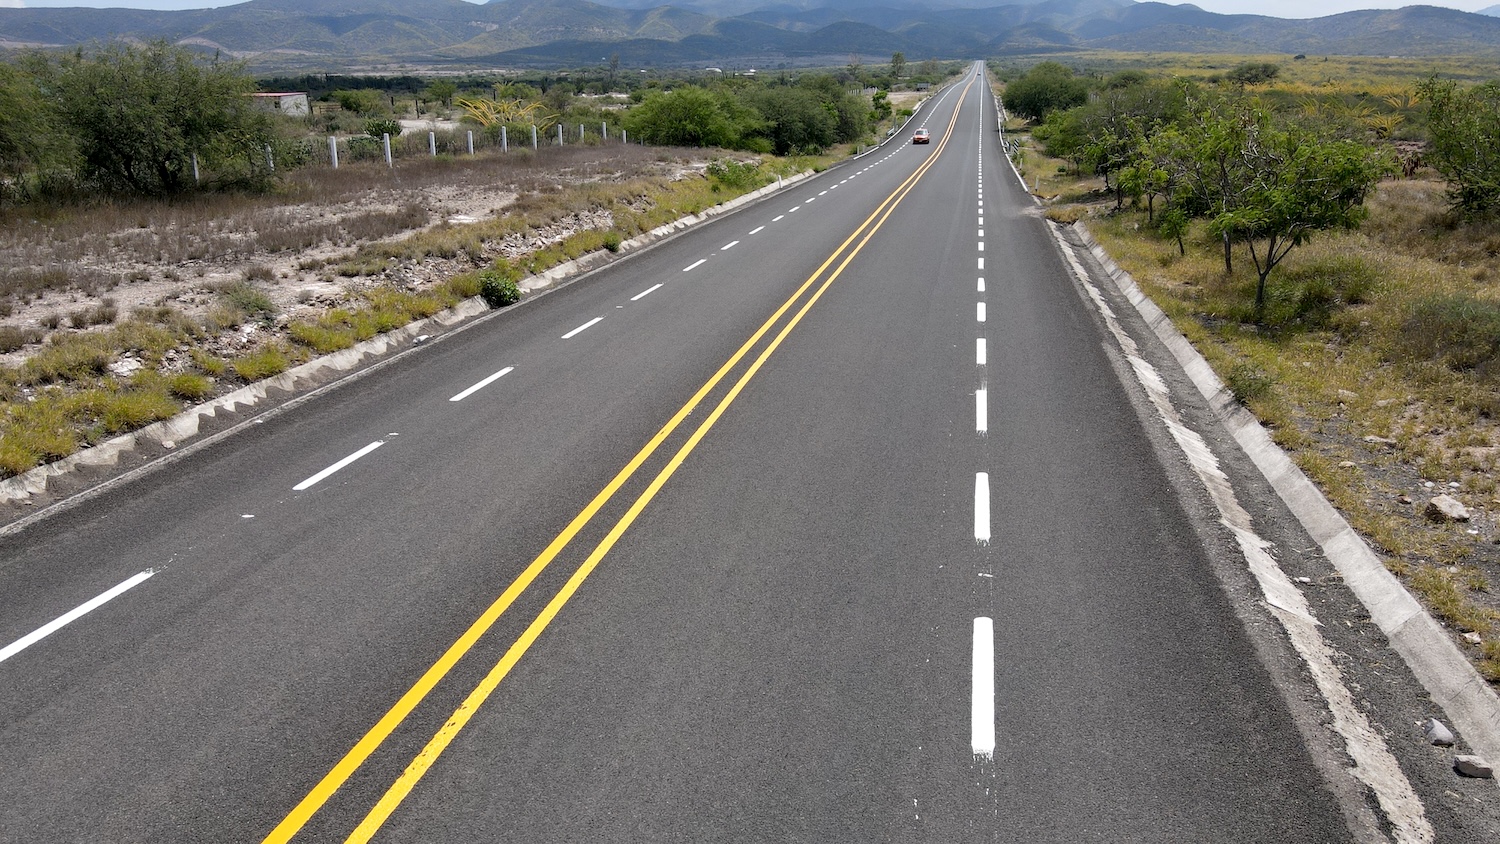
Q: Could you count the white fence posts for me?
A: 13